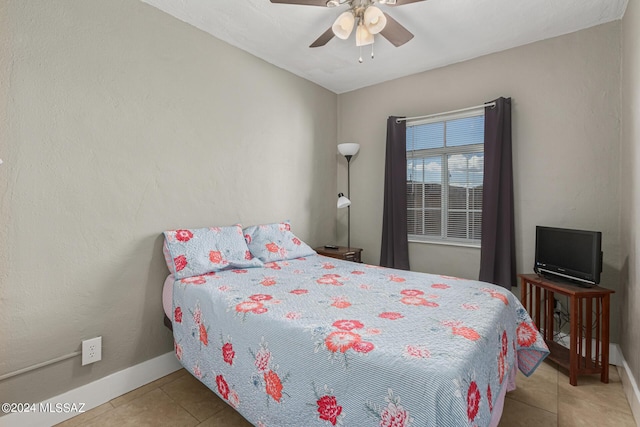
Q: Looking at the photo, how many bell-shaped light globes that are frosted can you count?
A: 3